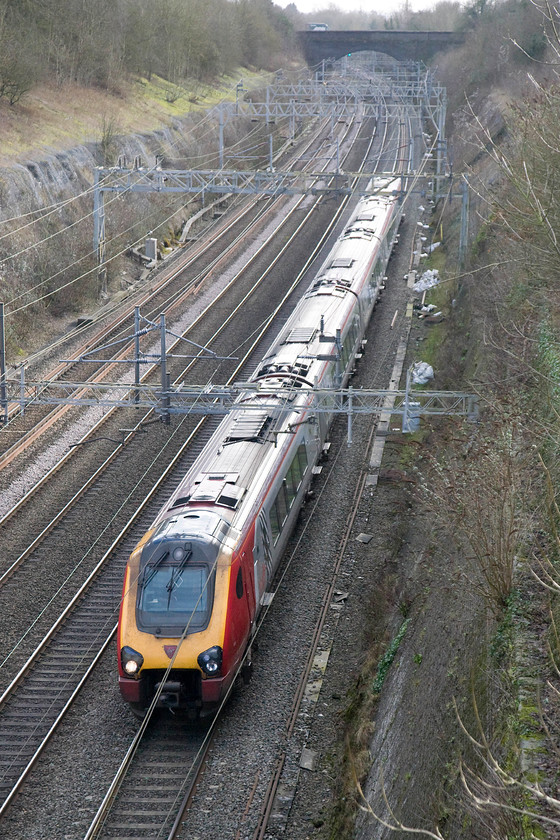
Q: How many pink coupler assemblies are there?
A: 0